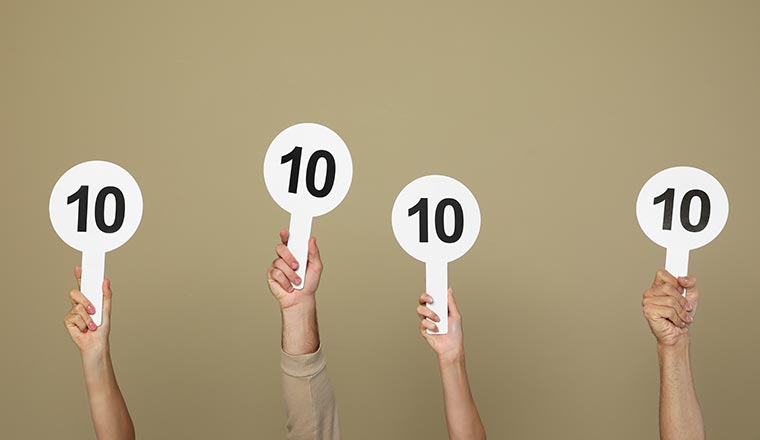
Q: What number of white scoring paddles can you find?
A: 4